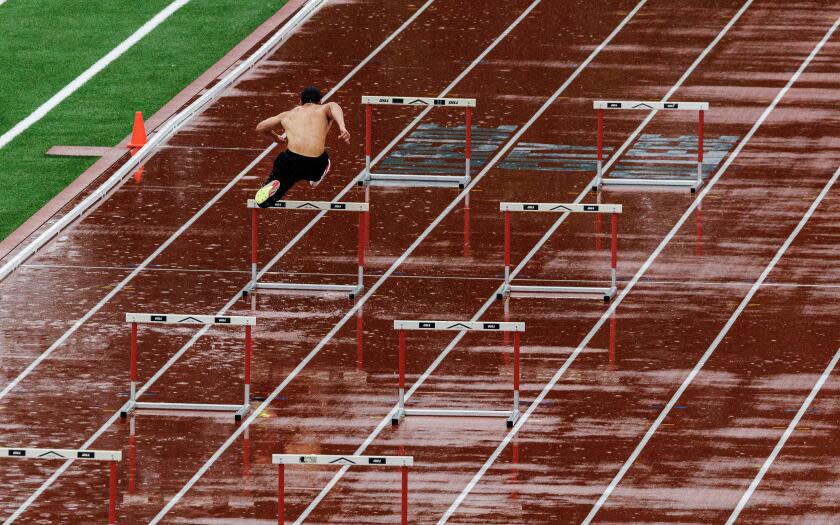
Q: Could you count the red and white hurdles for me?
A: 8